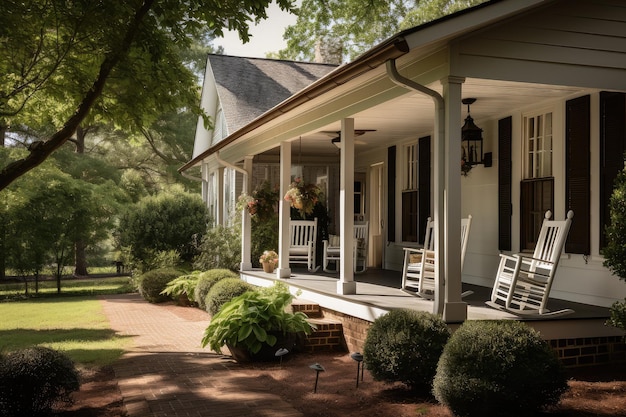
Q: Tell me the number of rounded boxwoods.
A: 6